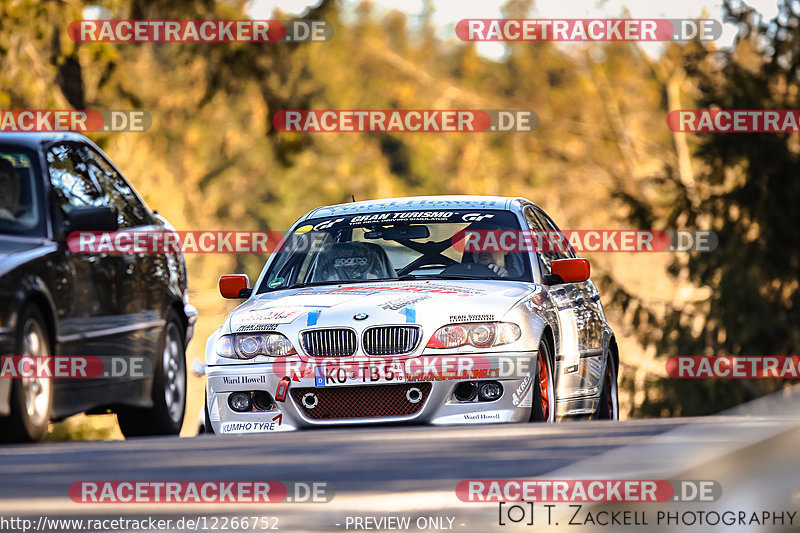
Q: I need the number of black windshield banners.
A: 1